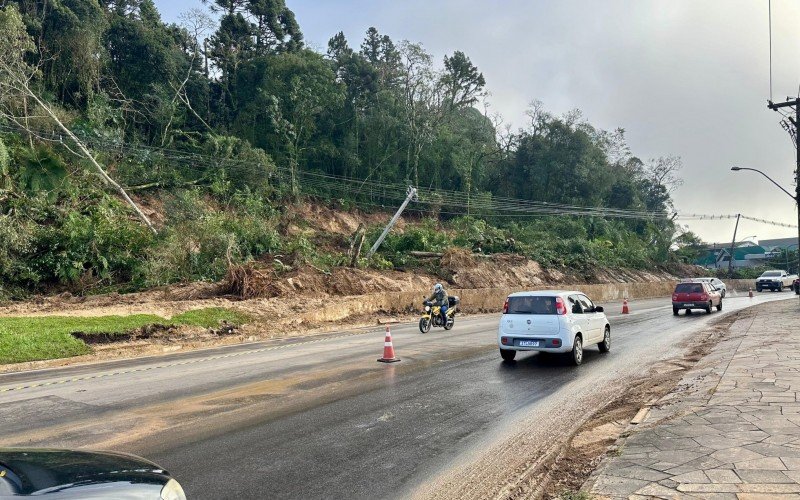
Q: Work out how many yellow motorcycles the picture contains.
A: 1